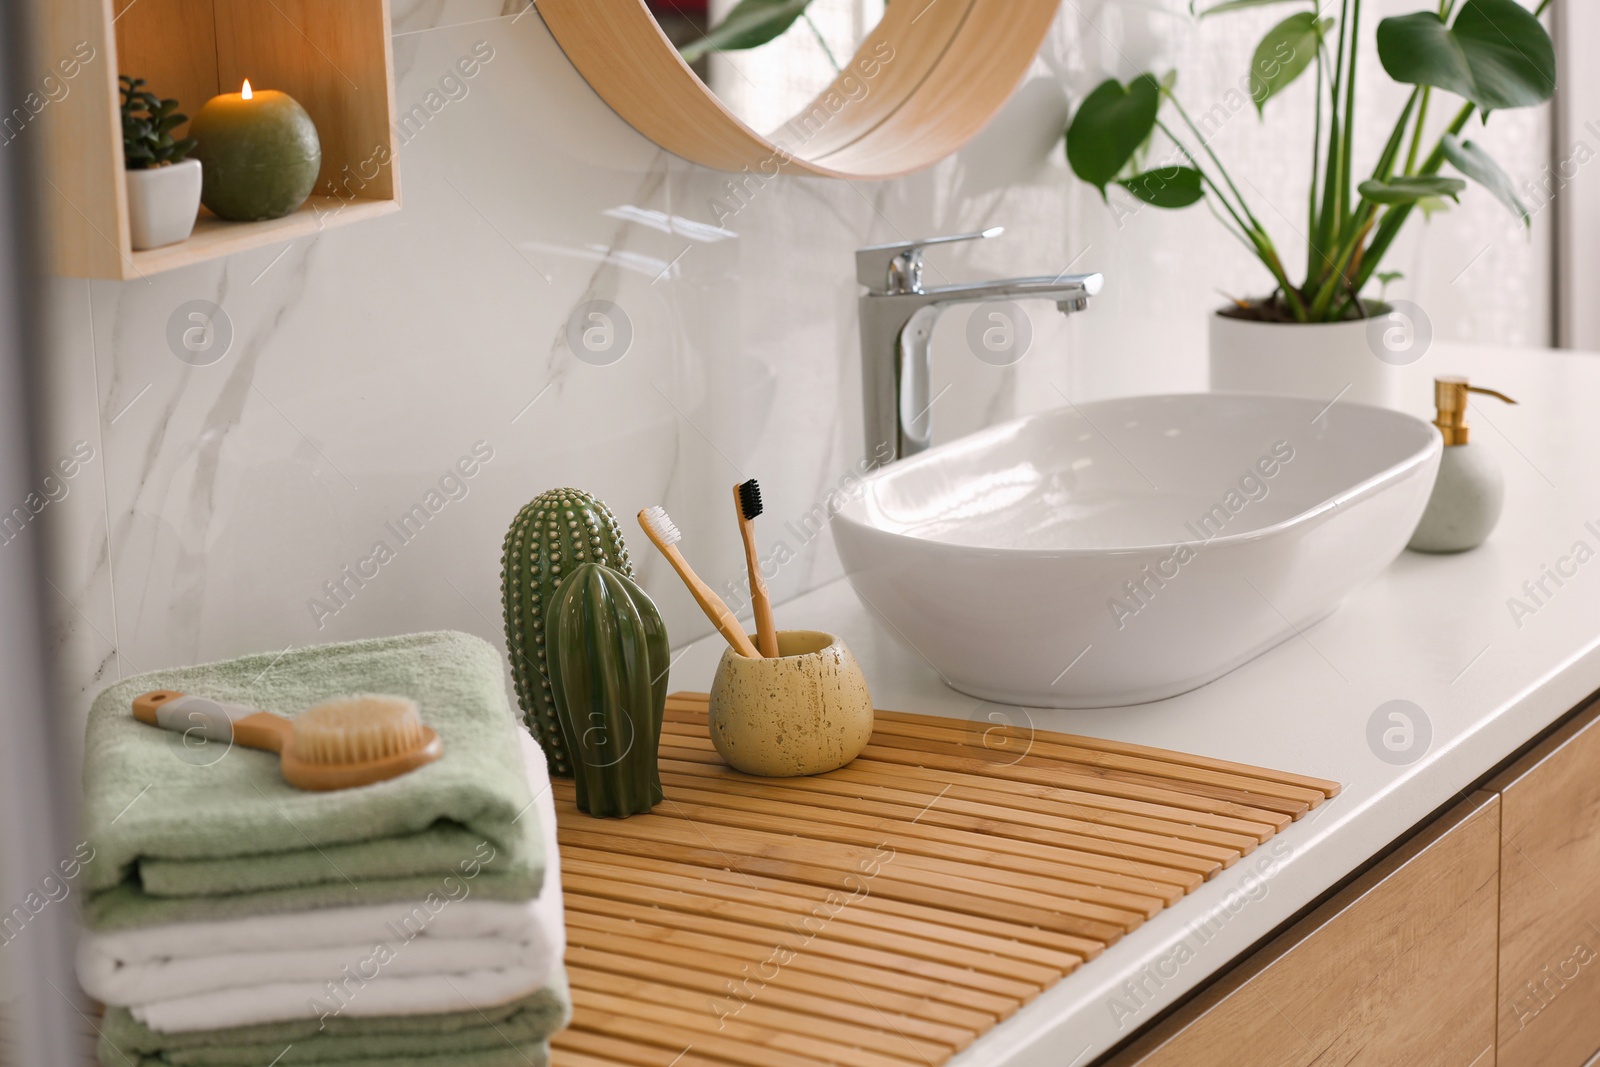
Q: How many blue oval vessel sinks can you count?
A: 0